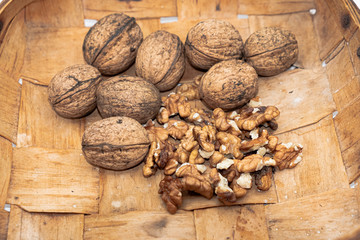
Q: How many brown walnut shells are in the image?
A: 8